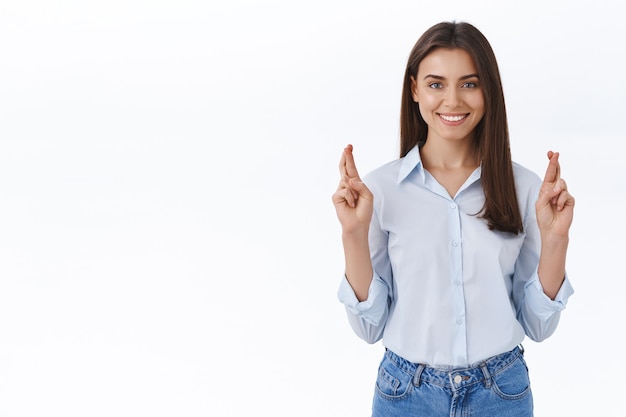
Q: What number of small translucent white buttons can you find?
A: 5